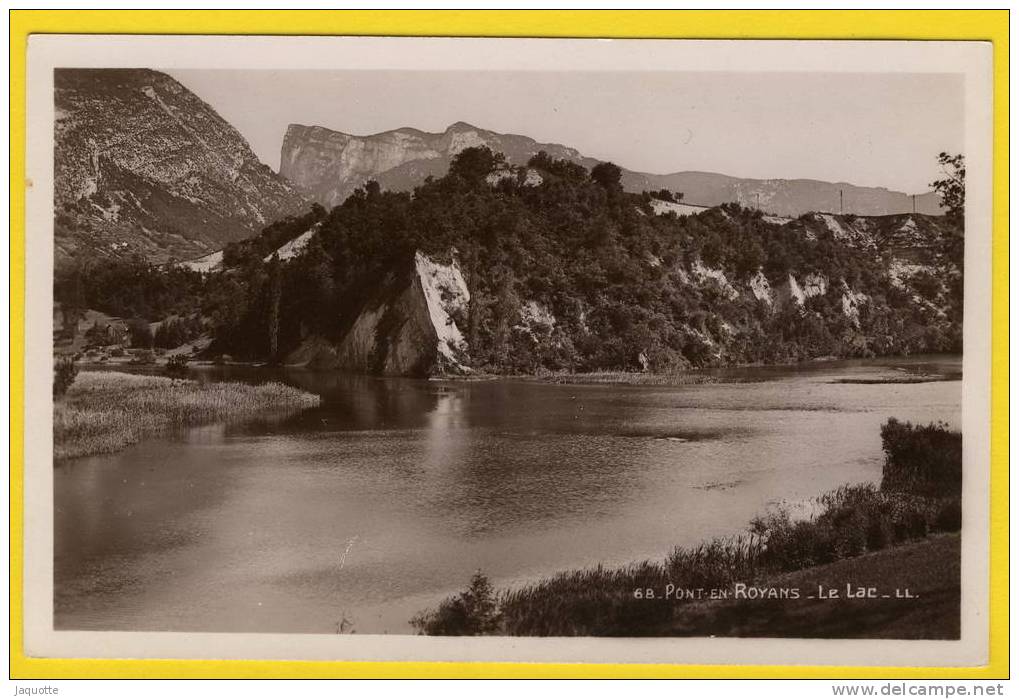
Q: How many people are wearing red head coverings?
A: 0